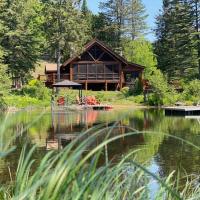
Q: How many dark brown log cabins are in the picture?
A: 1